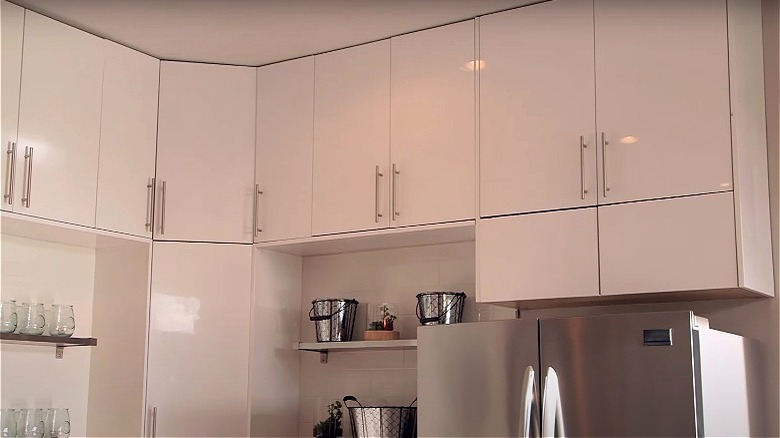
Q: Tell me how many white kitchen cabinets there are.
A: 12